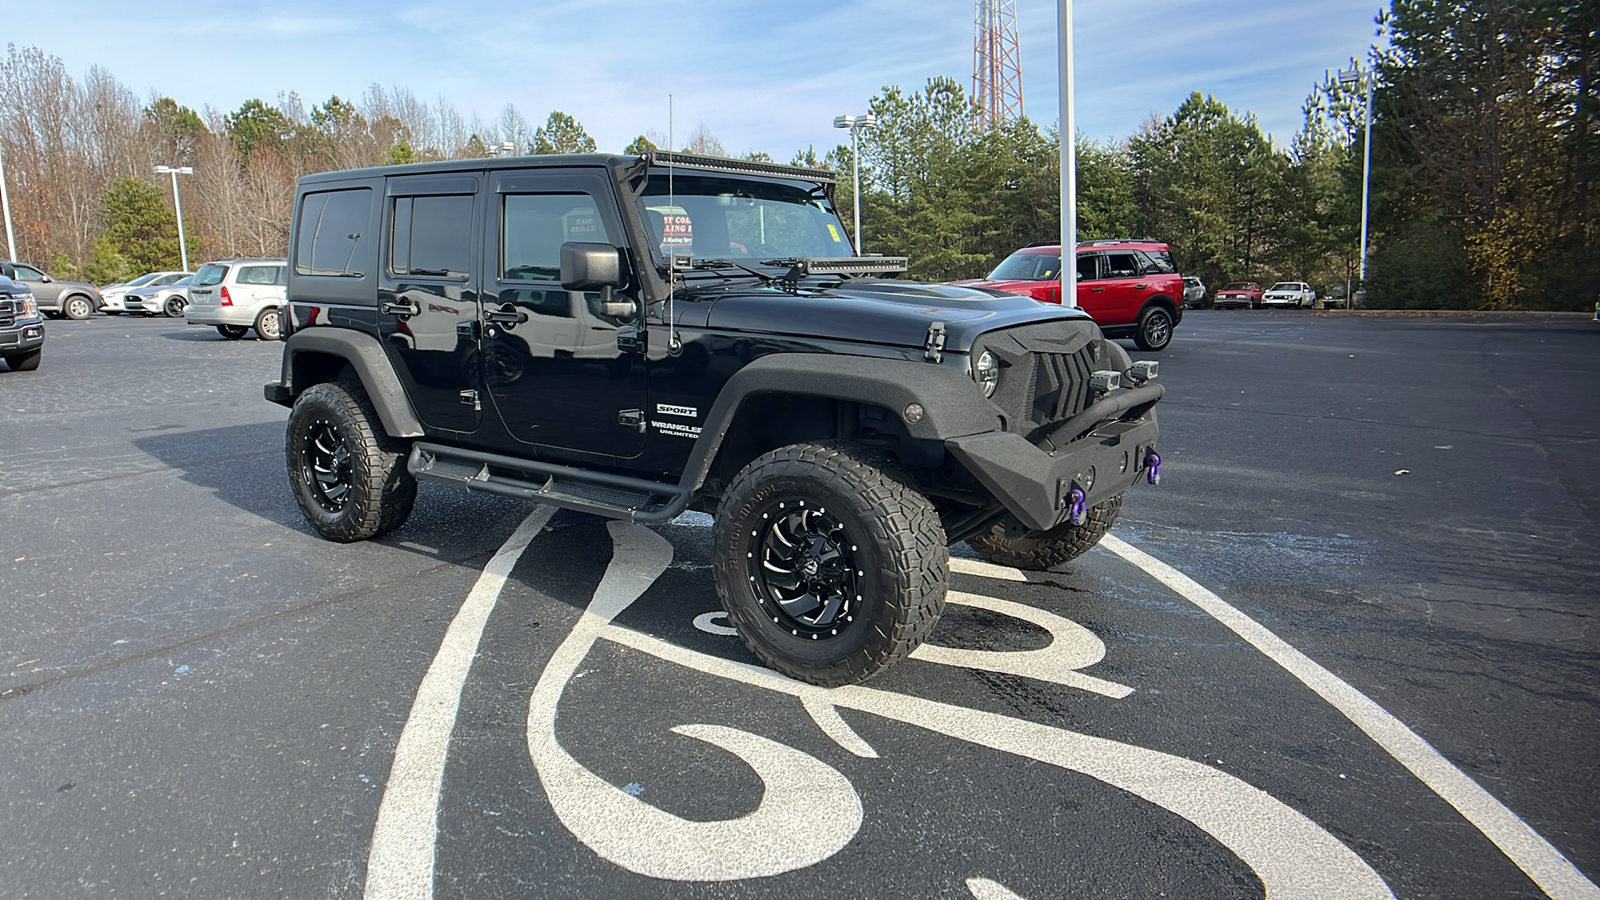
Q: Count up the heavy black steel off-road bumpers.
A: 1